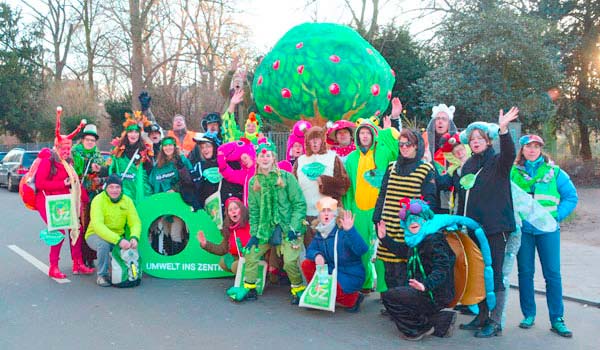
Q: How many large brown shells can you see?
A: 1